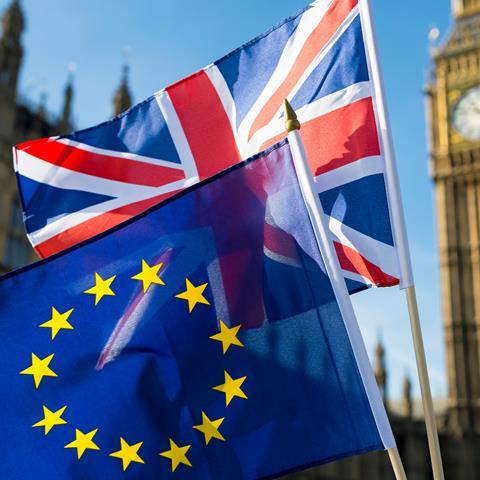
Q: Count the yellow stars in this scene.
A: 12